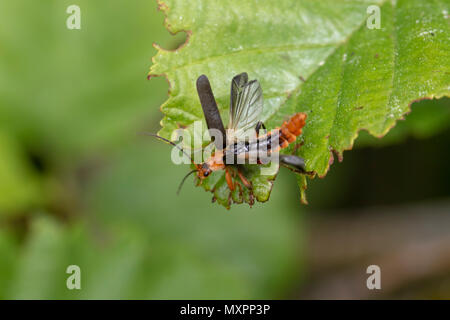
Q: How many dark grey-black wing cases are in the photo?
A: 2